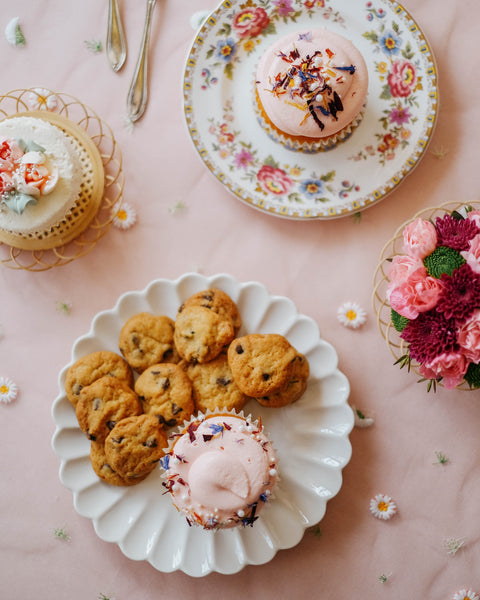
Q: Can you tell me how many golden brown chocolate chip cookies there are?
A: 11